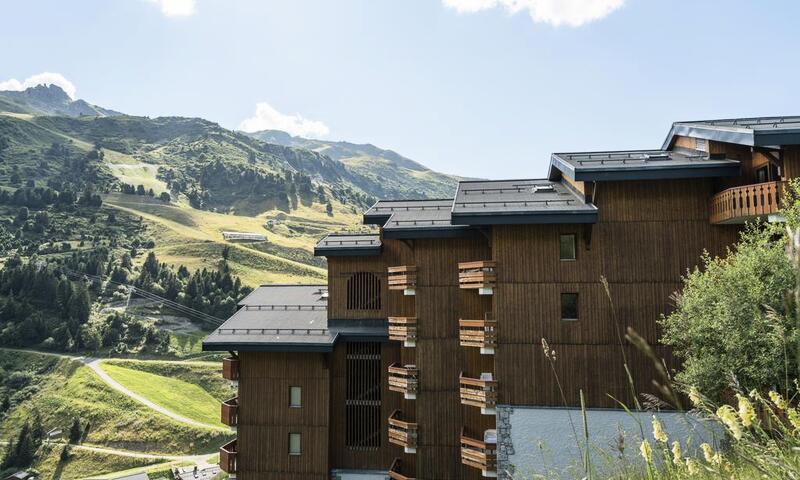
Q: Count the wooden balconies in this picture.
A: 13